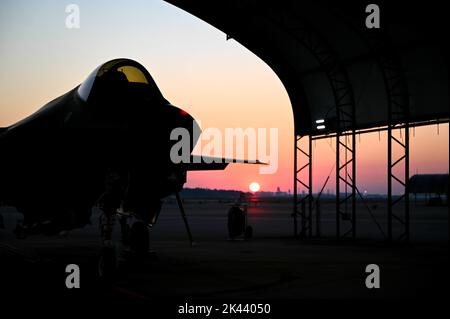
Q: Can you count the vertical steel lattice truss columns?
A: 3